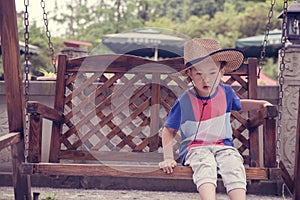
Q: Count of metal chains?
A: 4